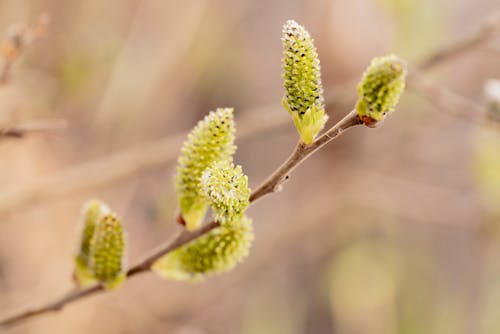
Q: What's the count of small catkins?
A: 7